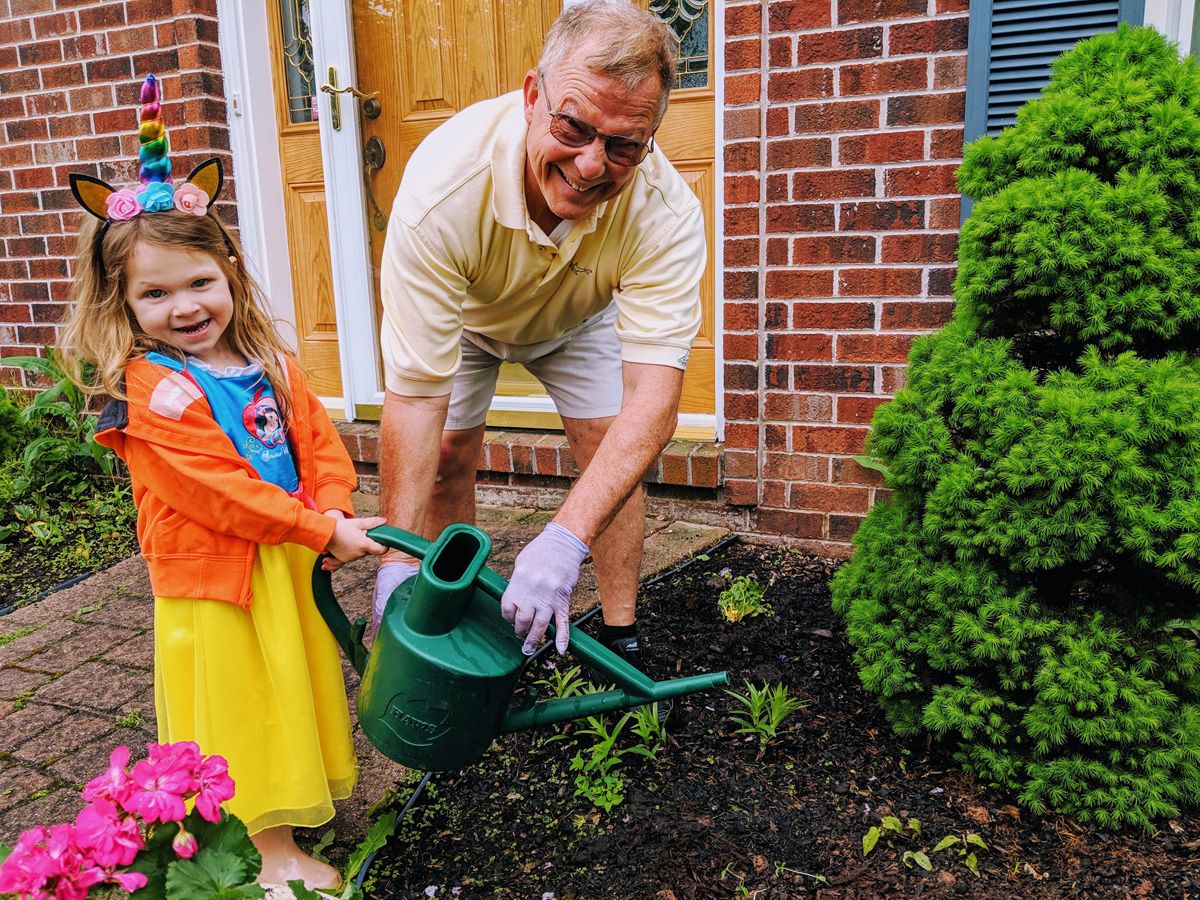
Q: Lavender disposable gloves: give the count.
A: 2